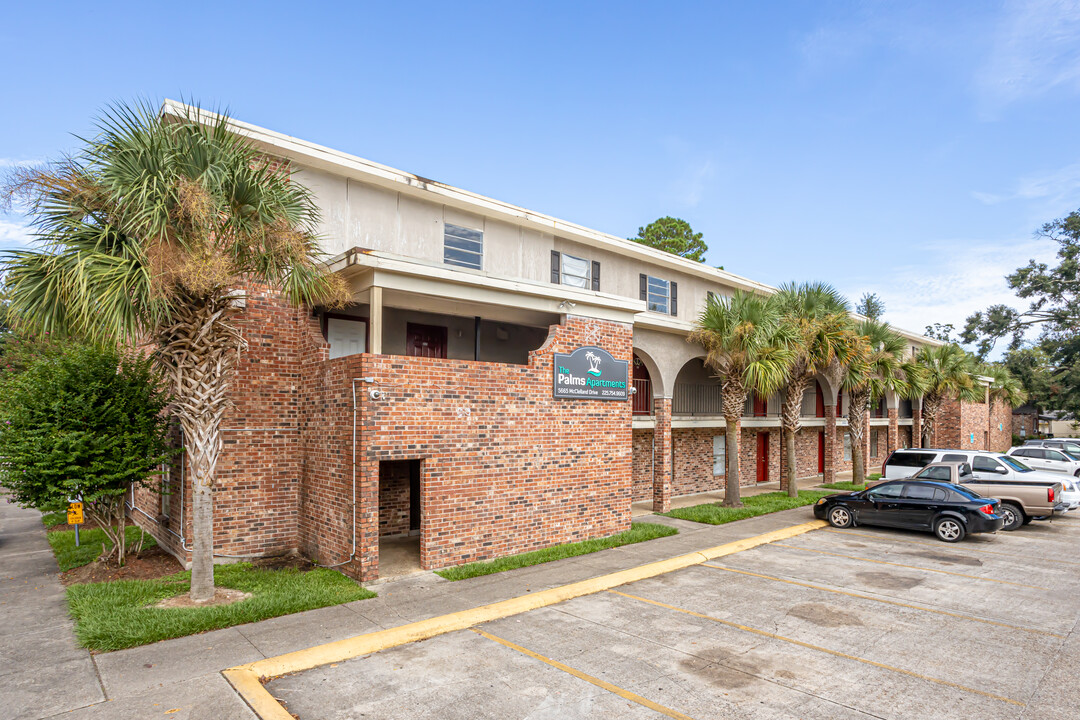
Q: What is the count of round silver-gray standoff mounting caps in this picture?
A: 0